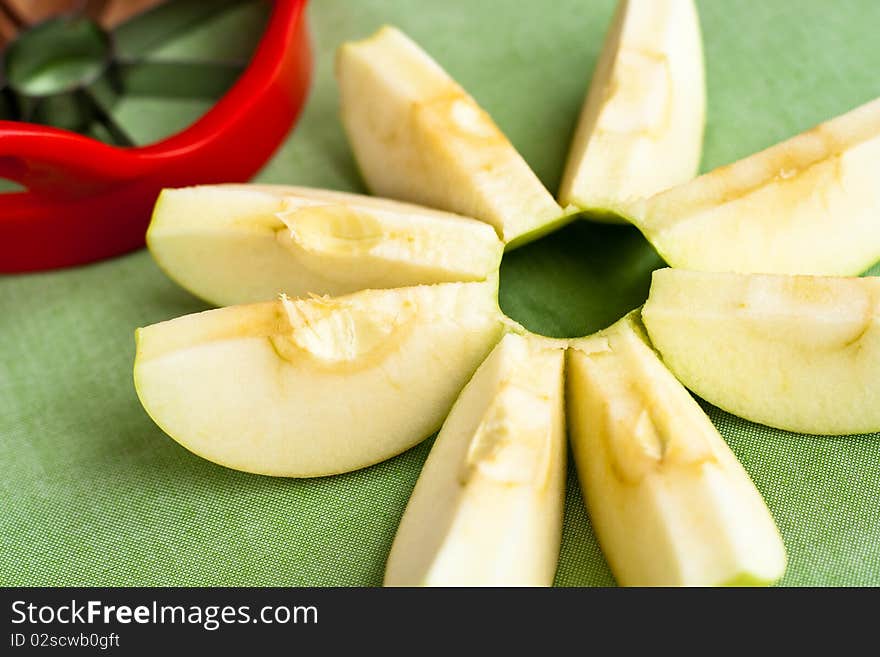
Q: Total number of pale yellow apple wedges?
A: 8